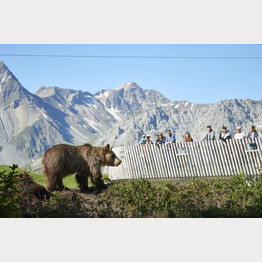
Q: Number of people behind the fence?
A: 9